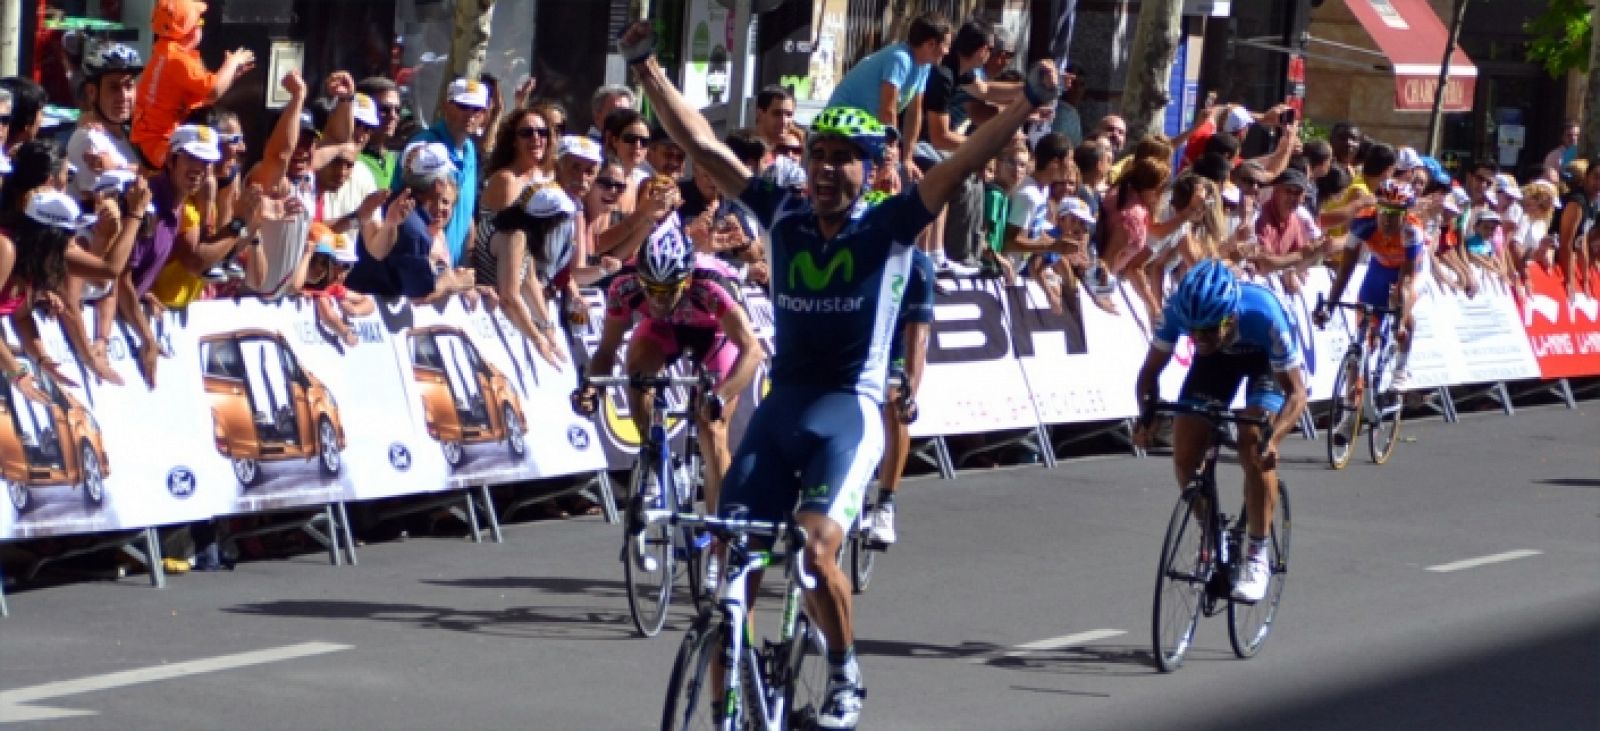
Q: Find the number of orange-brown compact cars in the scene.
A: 3